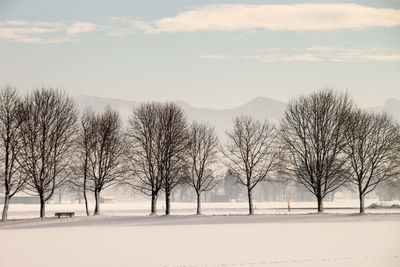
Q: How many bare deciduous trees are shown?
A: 10